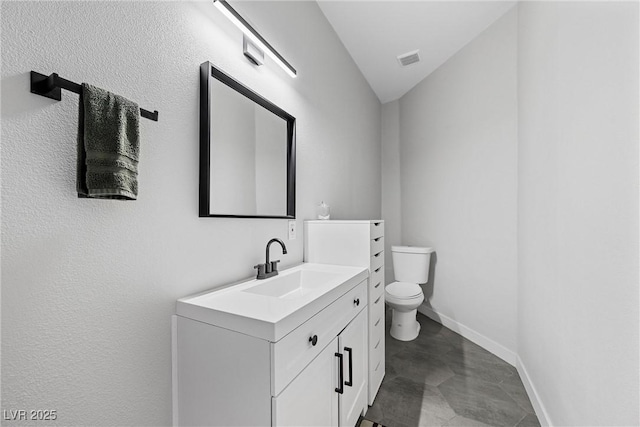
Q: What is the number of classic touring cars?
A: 0